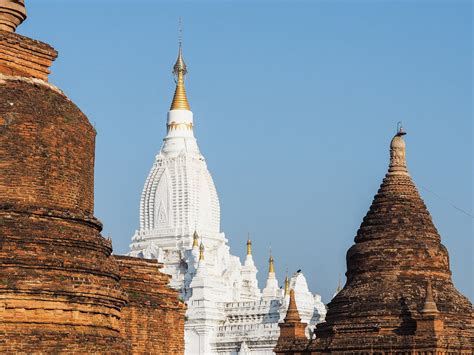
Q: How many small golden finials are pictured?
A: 5